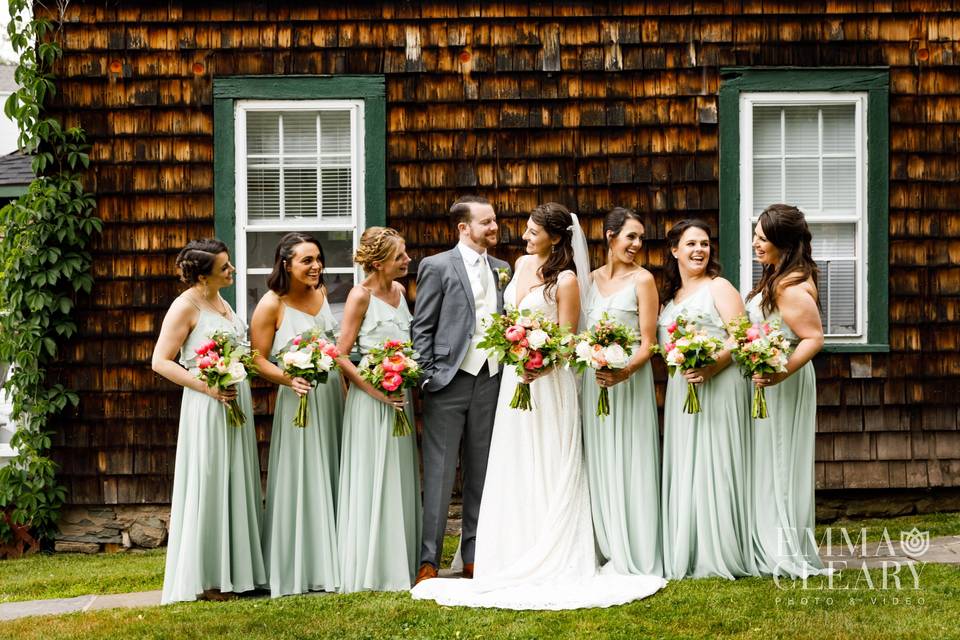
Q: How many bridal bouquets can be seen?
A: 7